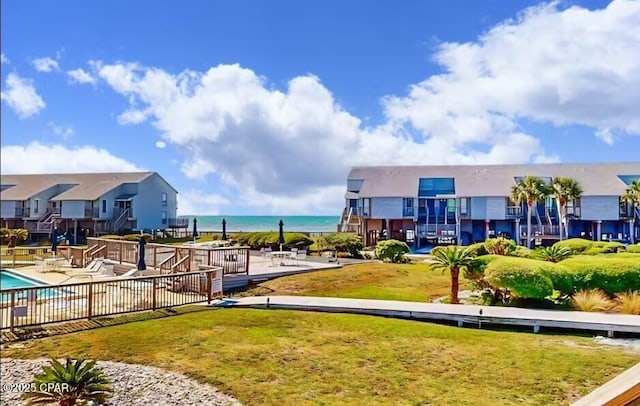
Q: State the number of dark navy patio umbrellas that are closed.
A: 5